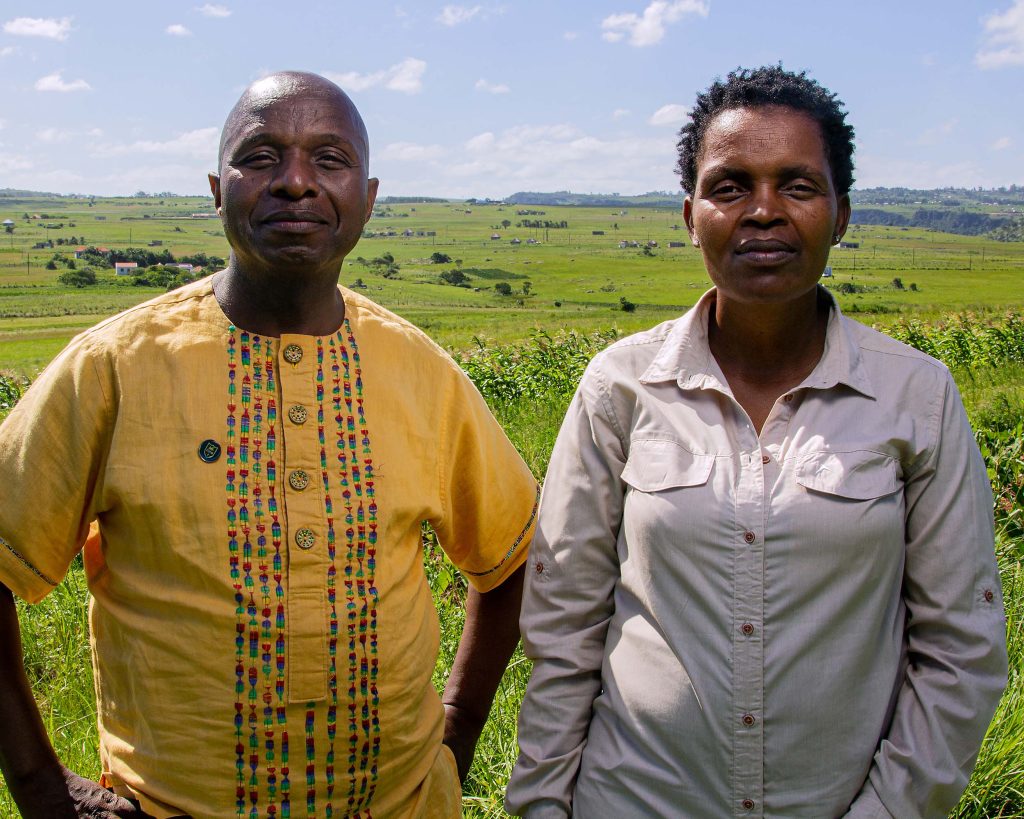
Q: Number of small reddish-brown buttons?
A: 8